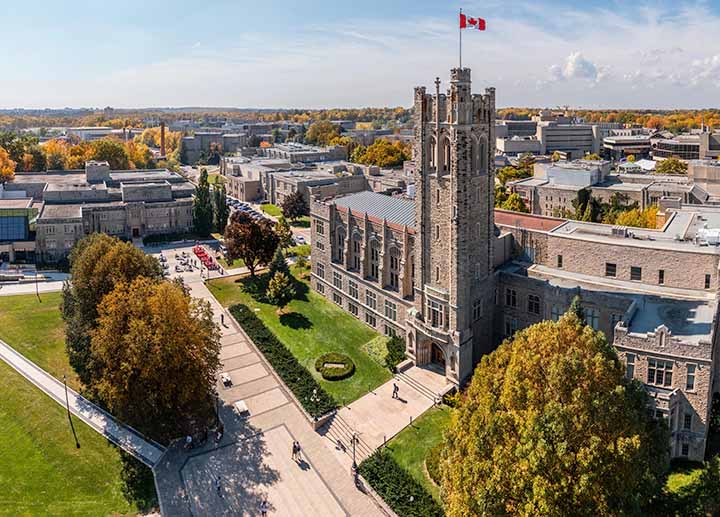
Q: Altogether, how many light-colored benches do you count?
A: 2